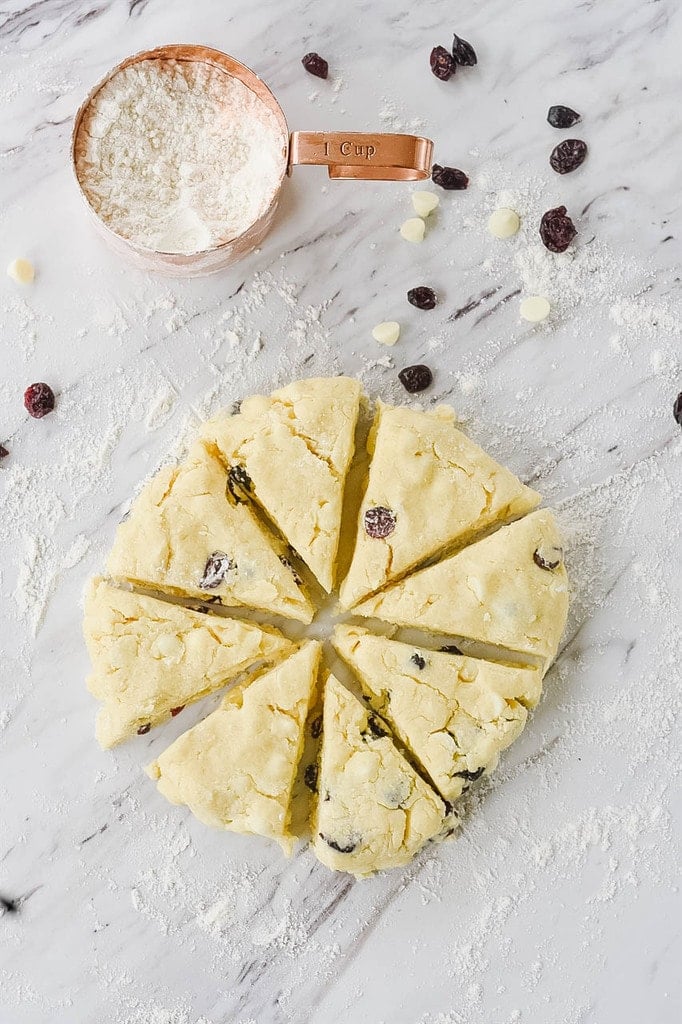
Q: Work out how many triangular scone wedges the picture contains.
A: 8